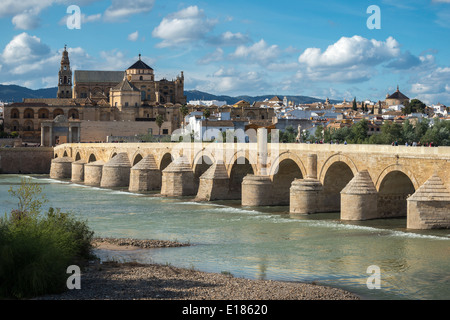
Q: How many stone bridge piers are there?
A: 11